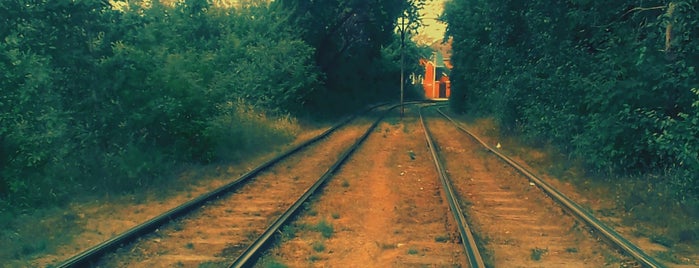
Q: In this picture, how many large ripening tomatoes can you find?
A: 0